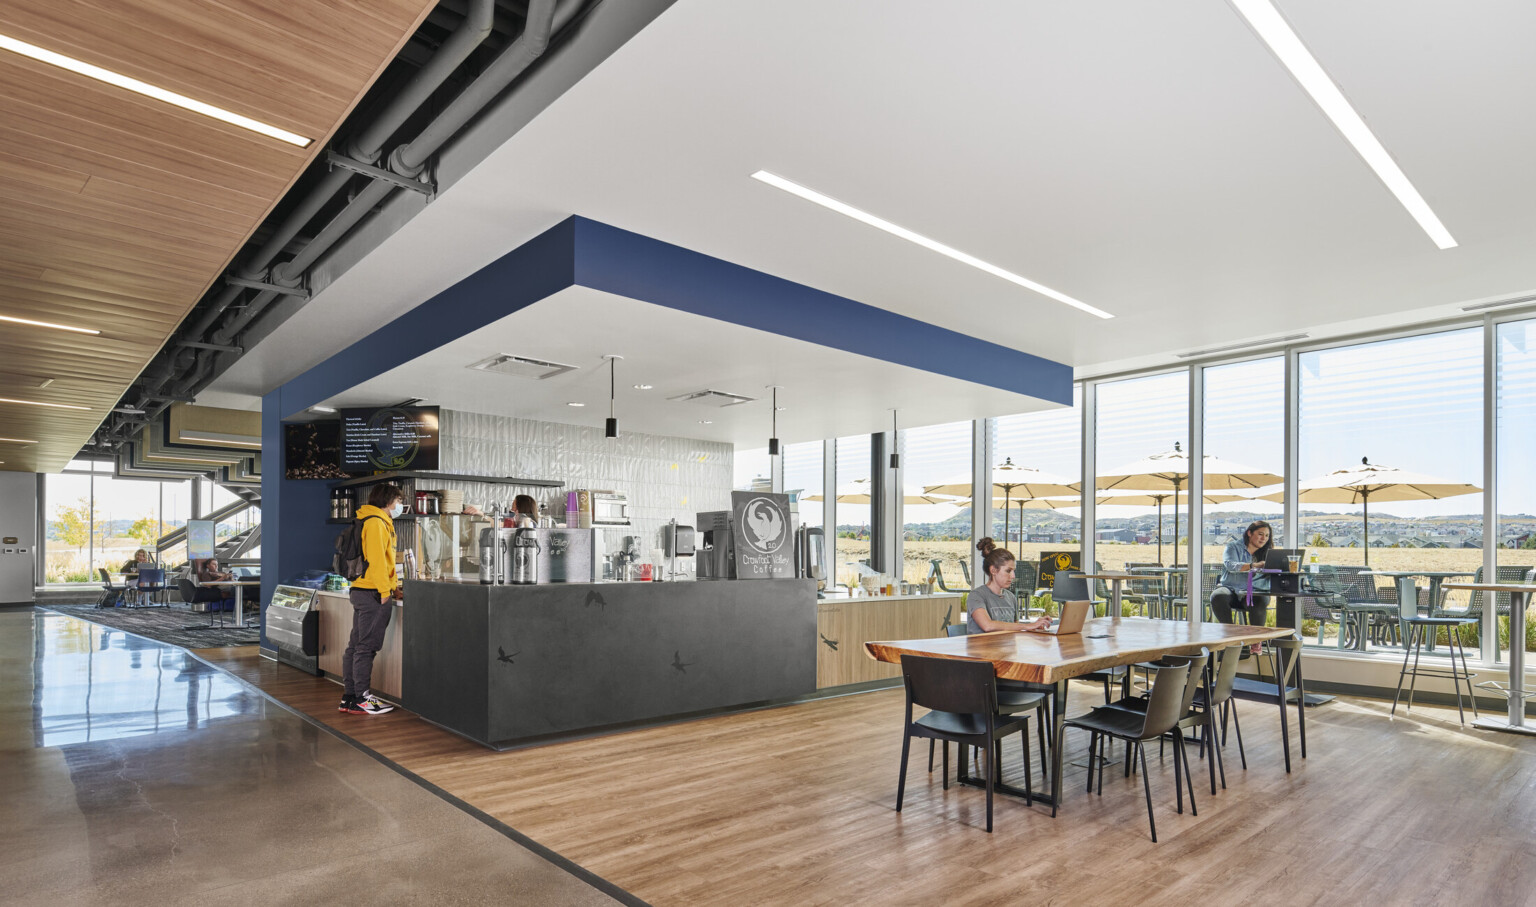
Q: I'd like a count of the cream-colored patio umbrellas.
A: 6